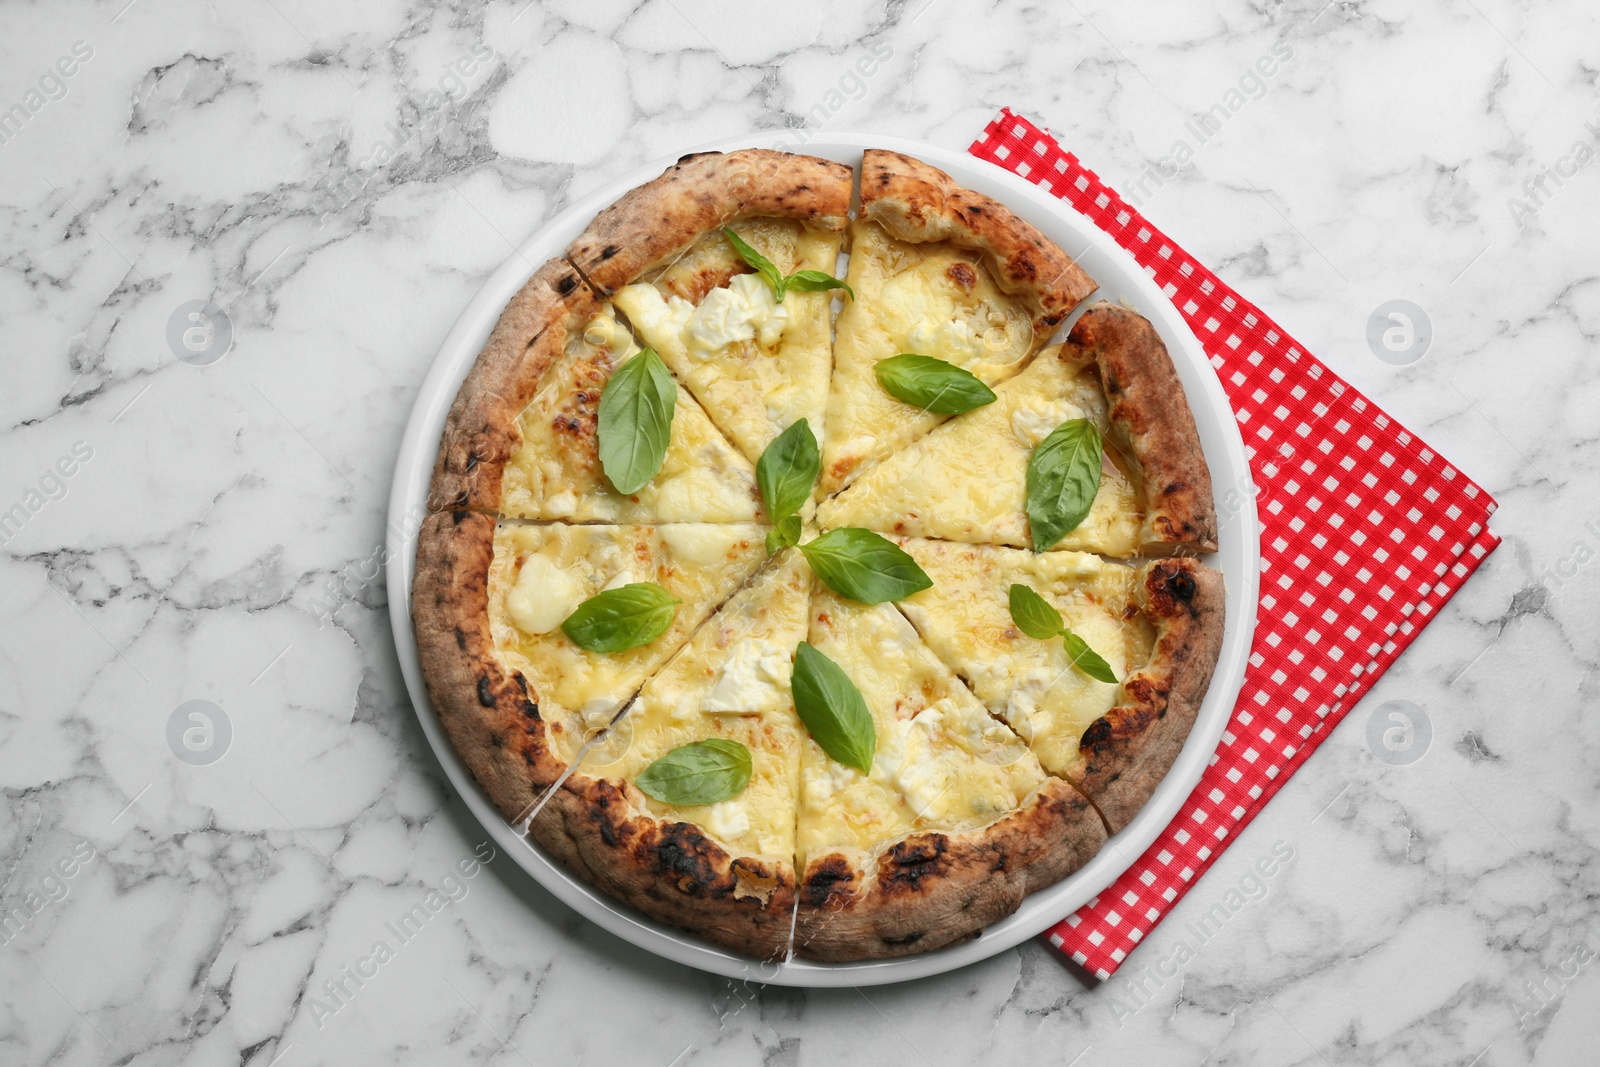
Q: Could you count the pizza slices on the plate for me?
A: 8